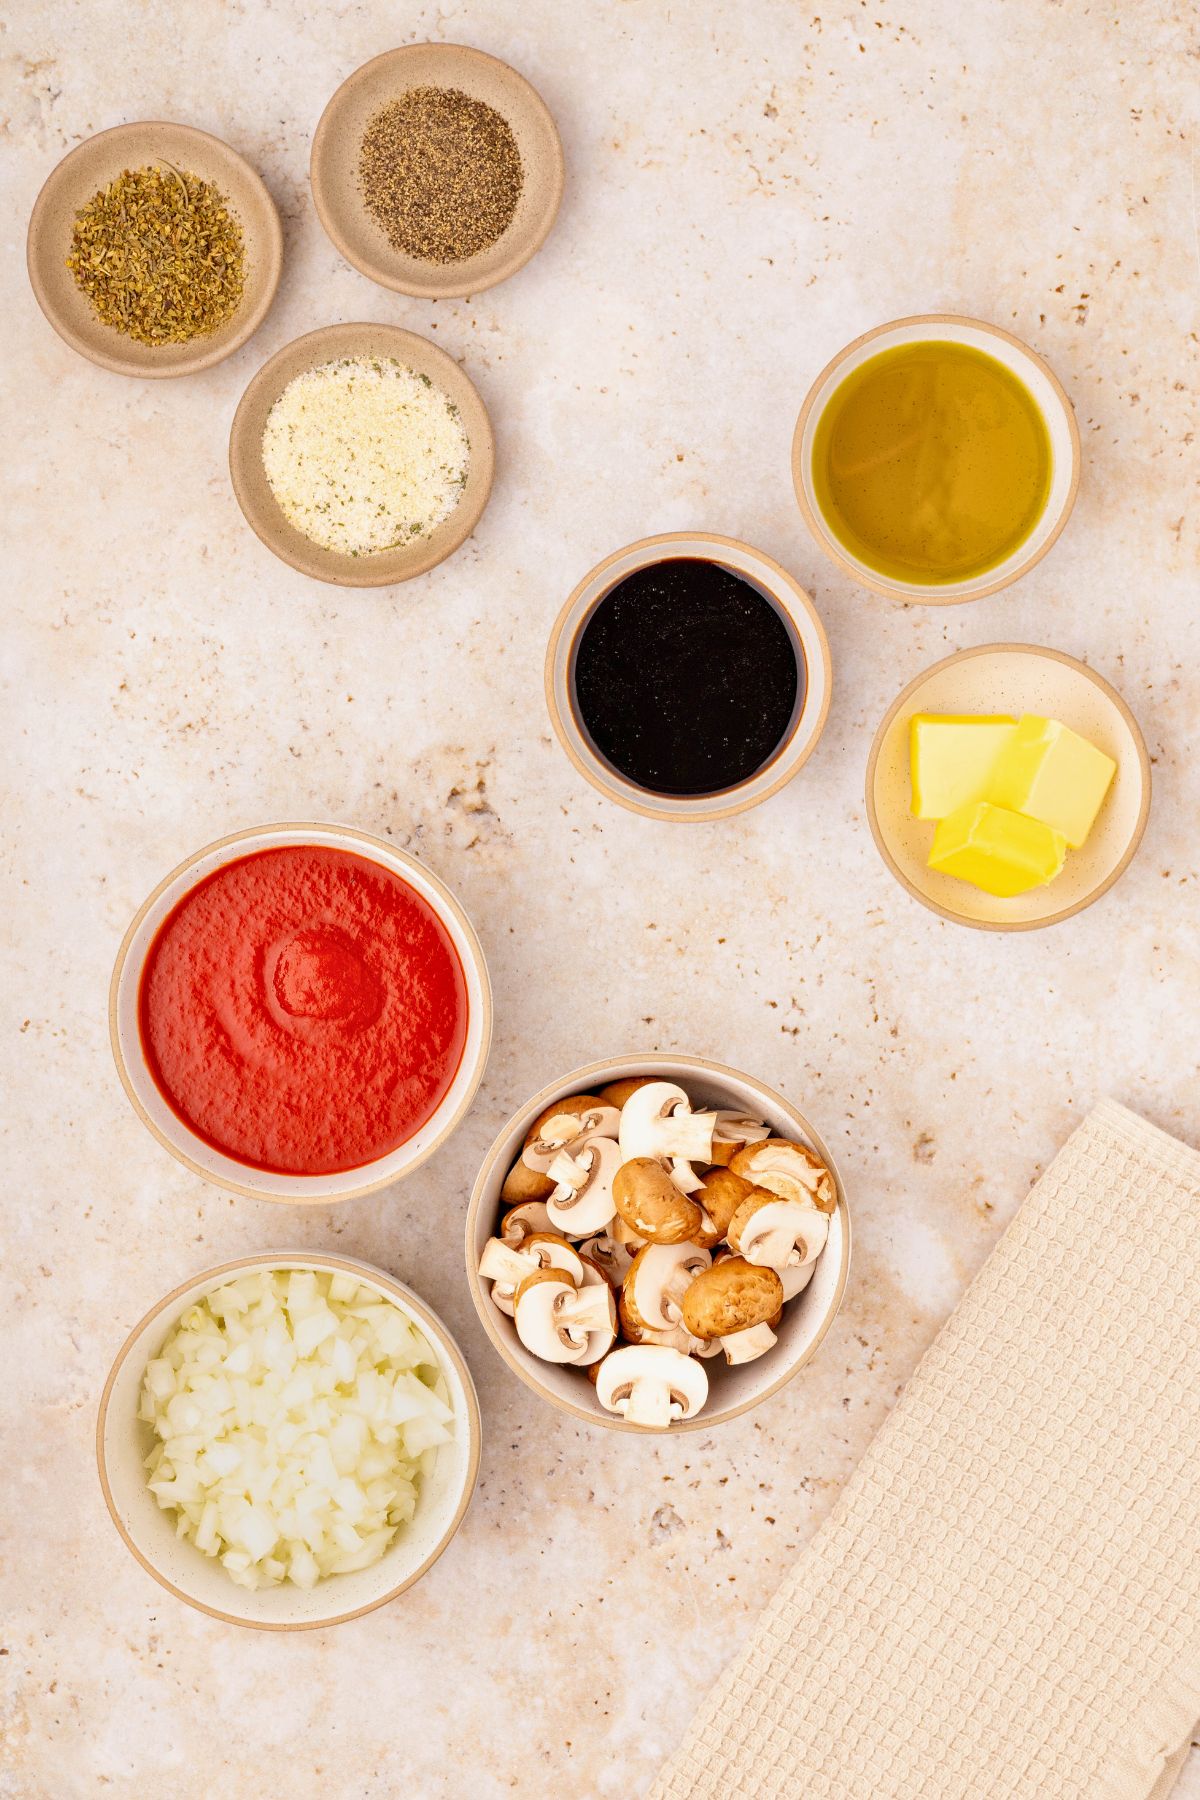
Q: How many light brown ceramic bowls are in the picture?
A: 3